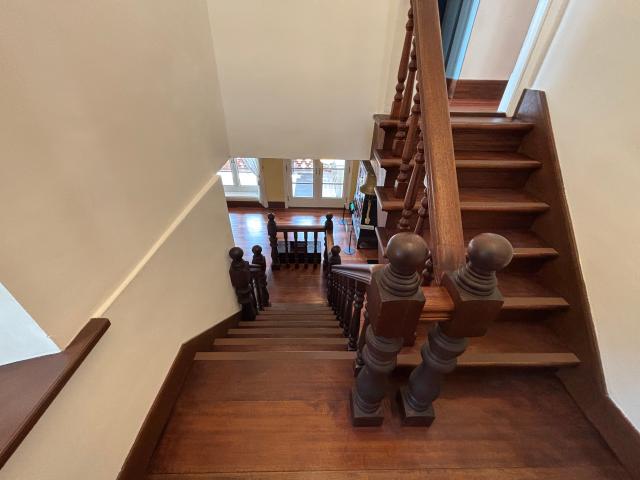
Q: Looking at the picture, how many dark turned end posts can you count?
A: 7